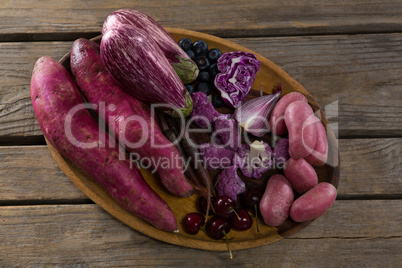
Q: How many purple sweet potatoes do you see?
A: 2